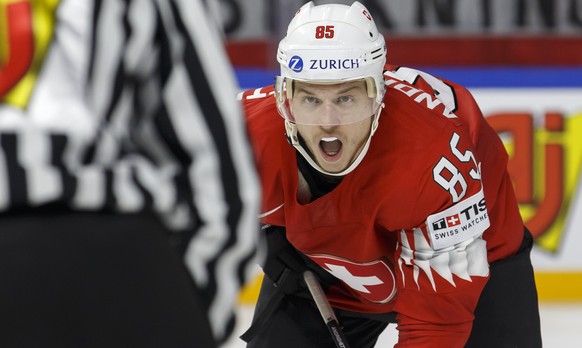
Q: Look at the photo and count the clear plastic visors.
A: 1